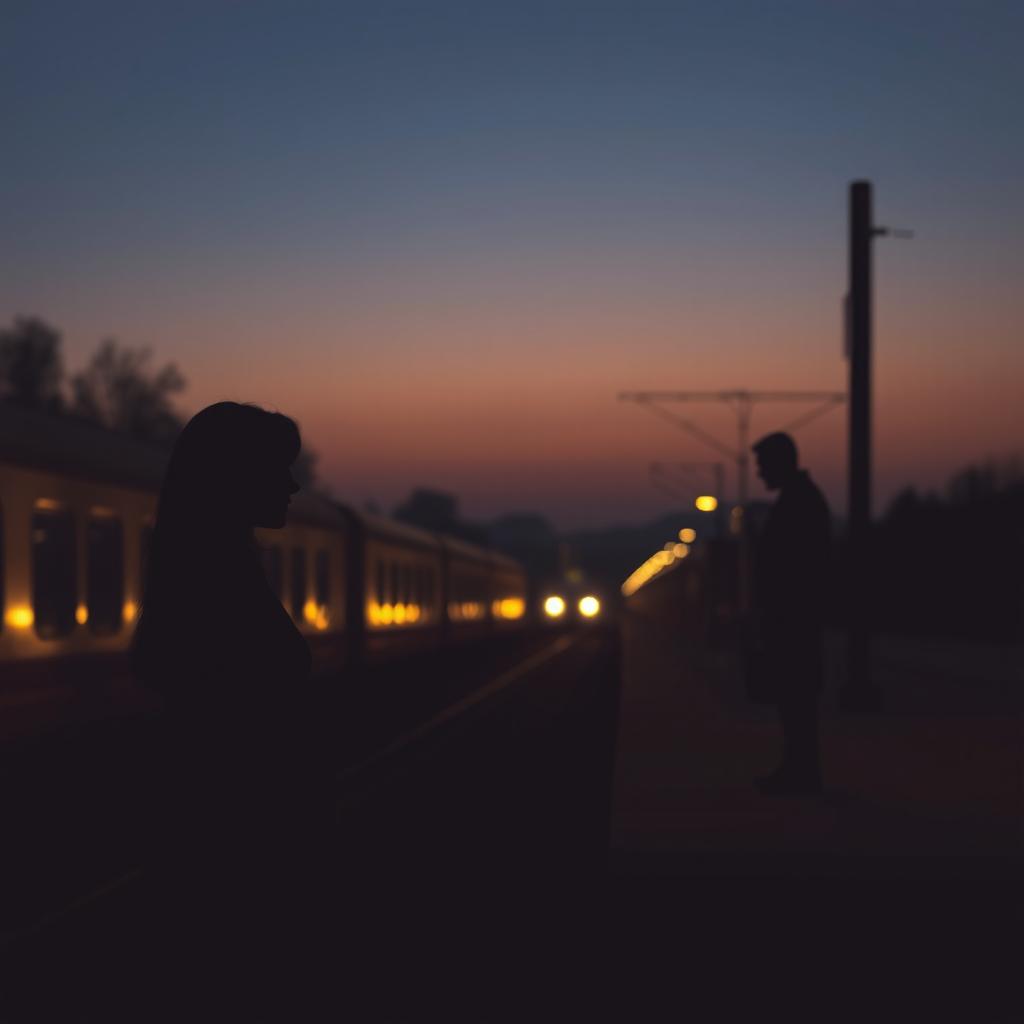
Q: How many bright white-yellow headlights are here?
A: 2